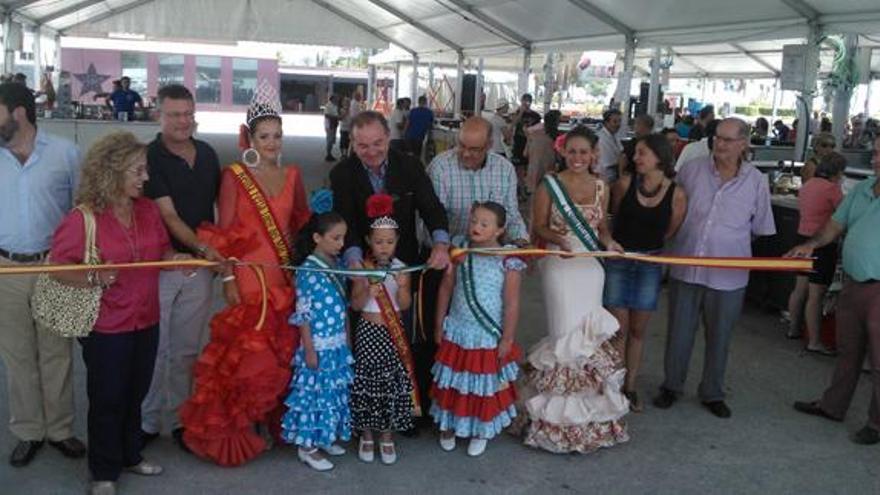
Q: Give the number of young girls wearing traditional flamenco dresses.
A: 3